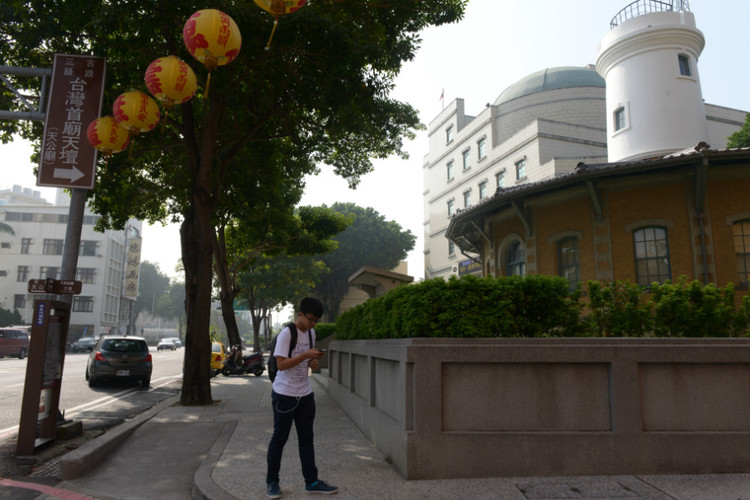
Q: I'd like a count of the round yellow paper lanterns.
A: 5